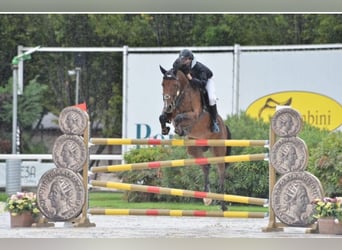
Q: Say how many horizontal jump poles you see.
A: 4